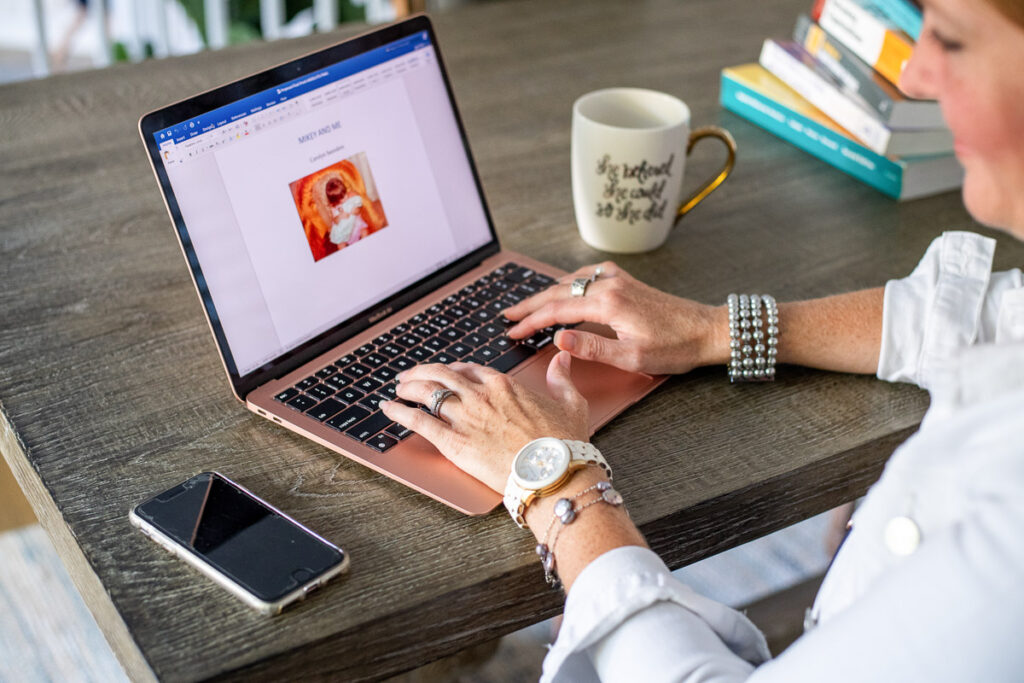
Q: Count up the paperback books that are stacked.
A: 5